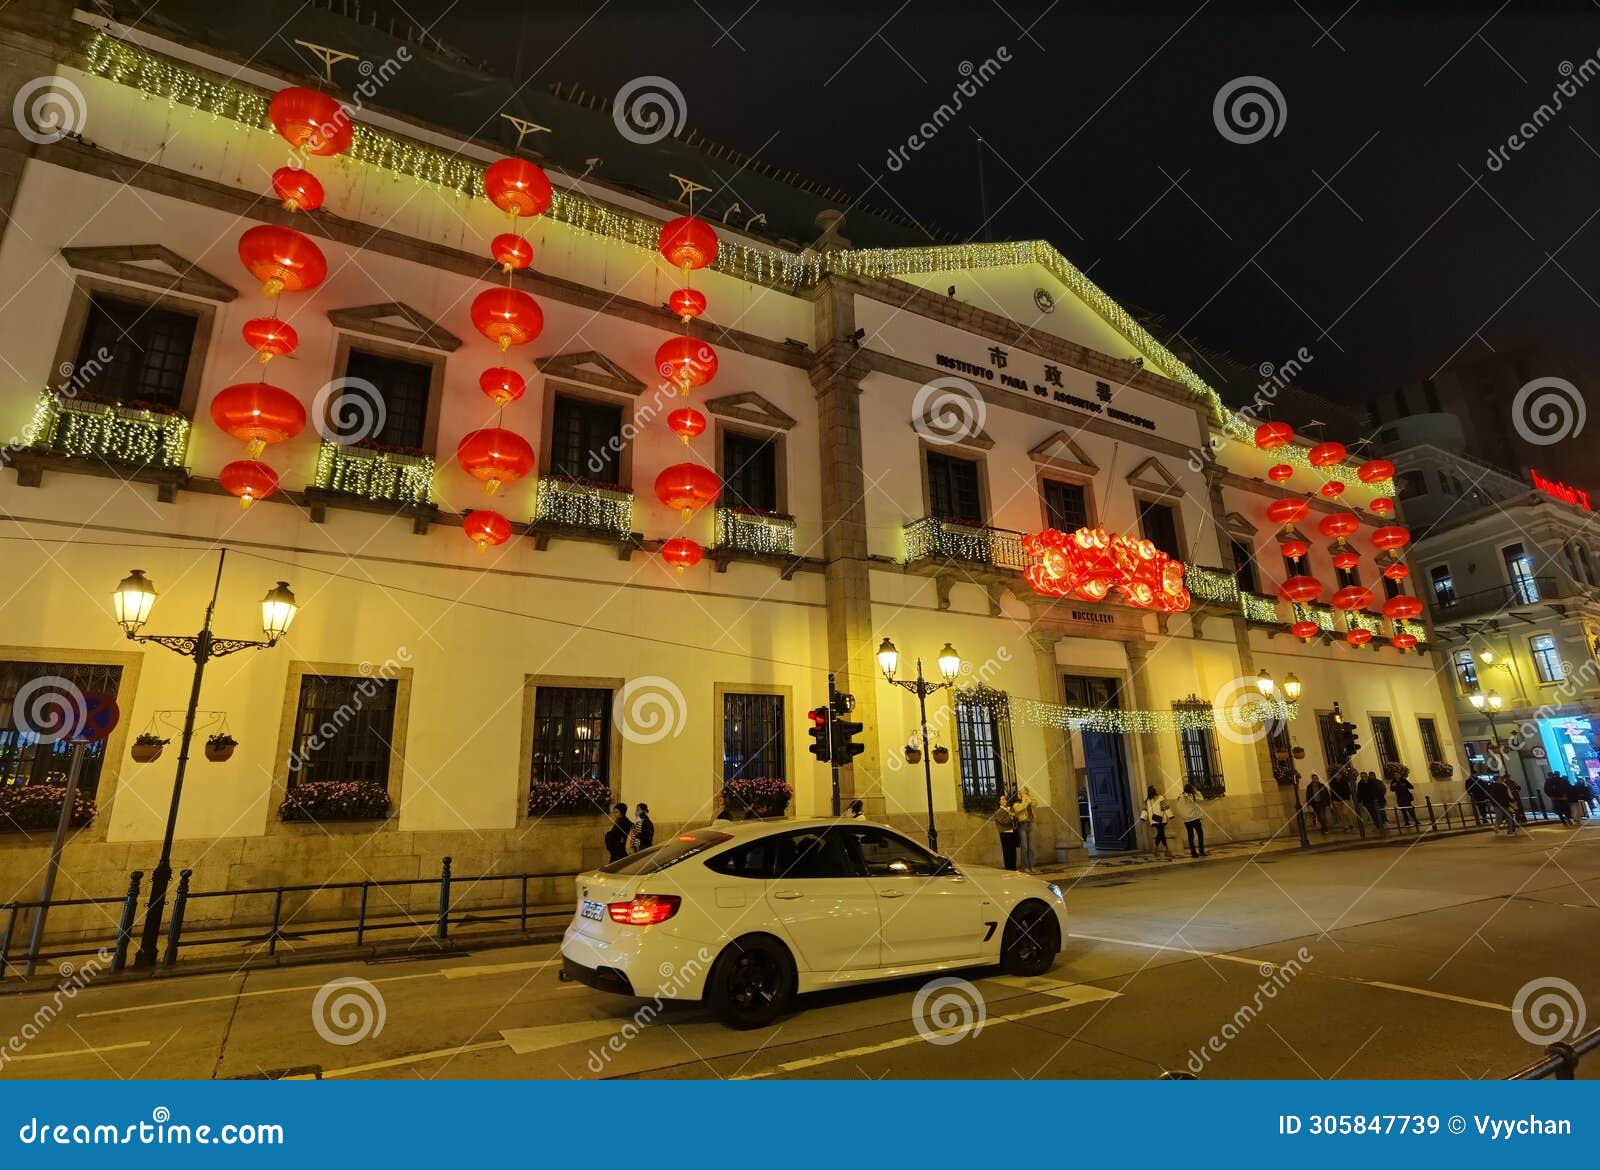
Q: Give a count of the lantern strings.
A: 6